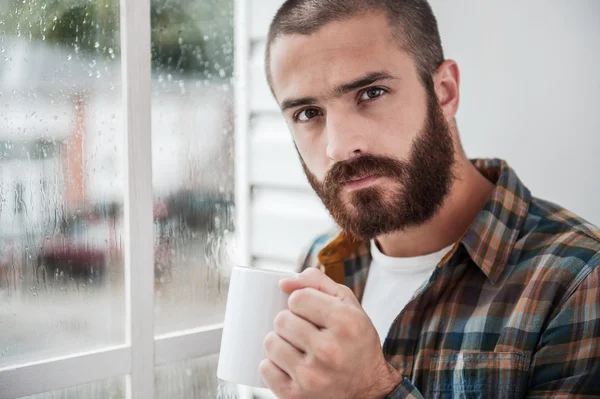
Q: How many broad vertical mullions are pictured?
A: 1